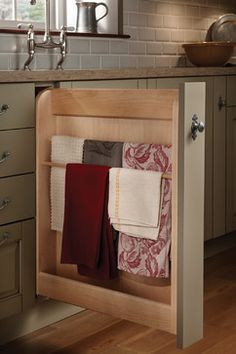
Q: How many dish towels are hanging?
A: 5